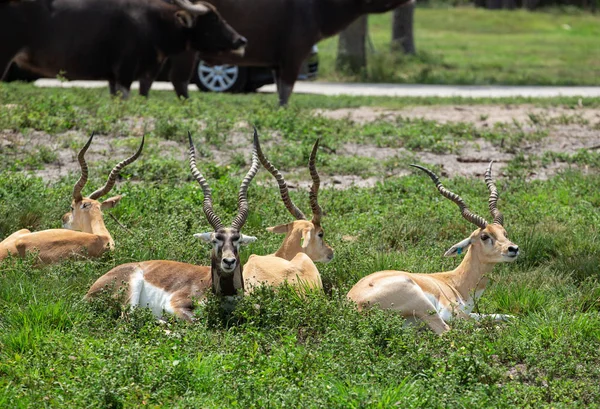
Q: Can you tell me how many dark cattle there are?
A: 2